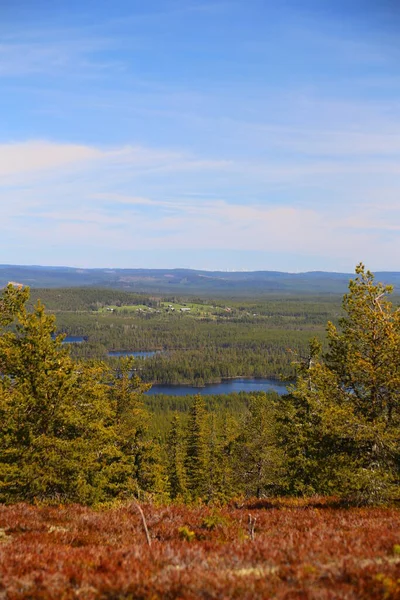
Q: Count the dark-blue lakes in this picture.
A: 3